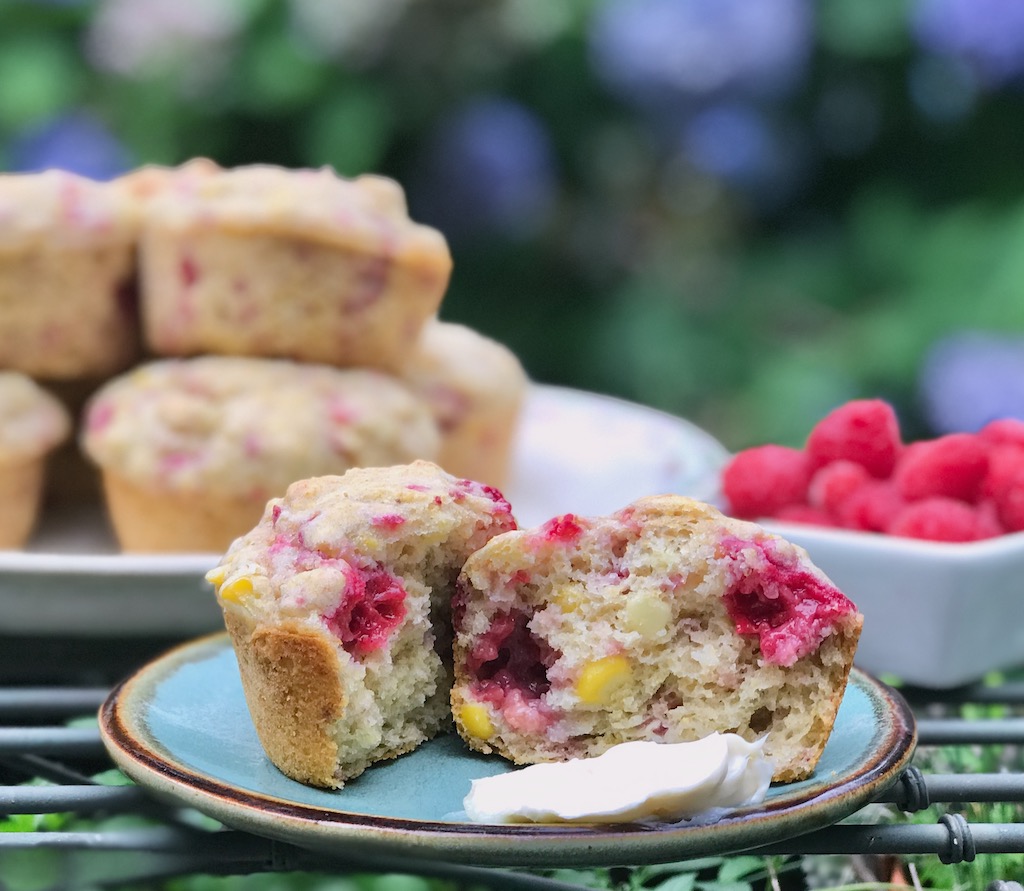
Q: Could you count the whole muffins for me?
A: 5